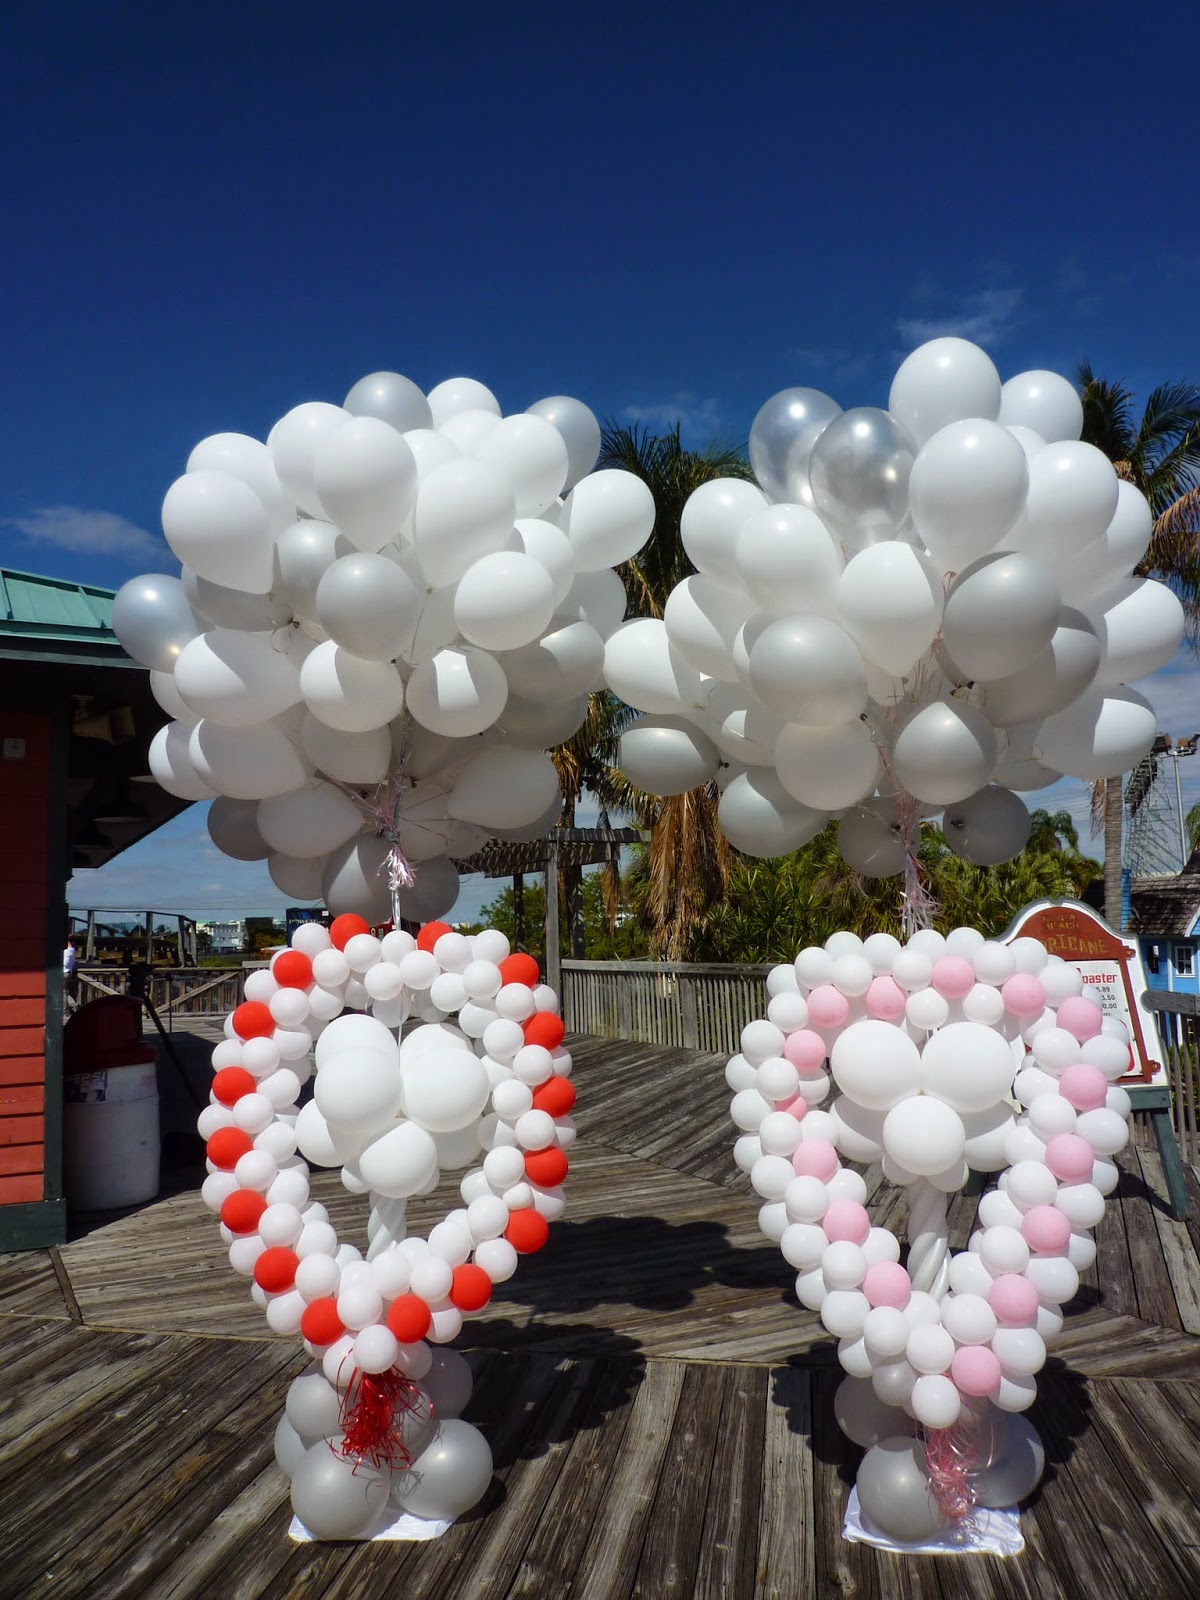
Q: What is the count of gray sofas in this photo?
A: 0